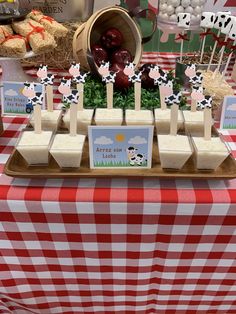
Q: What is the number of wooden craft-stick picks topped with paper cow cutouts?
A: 10